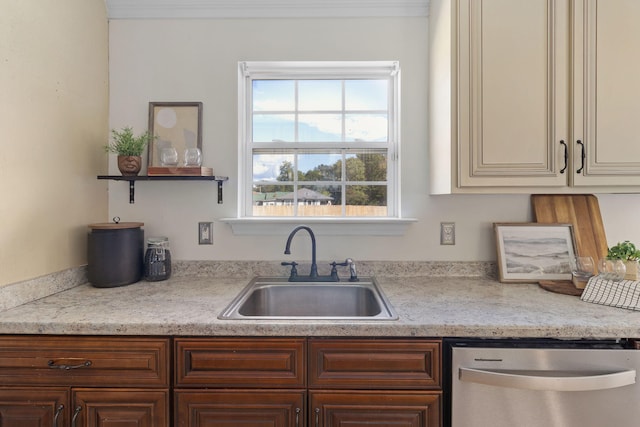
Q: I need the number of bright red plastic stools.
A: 0